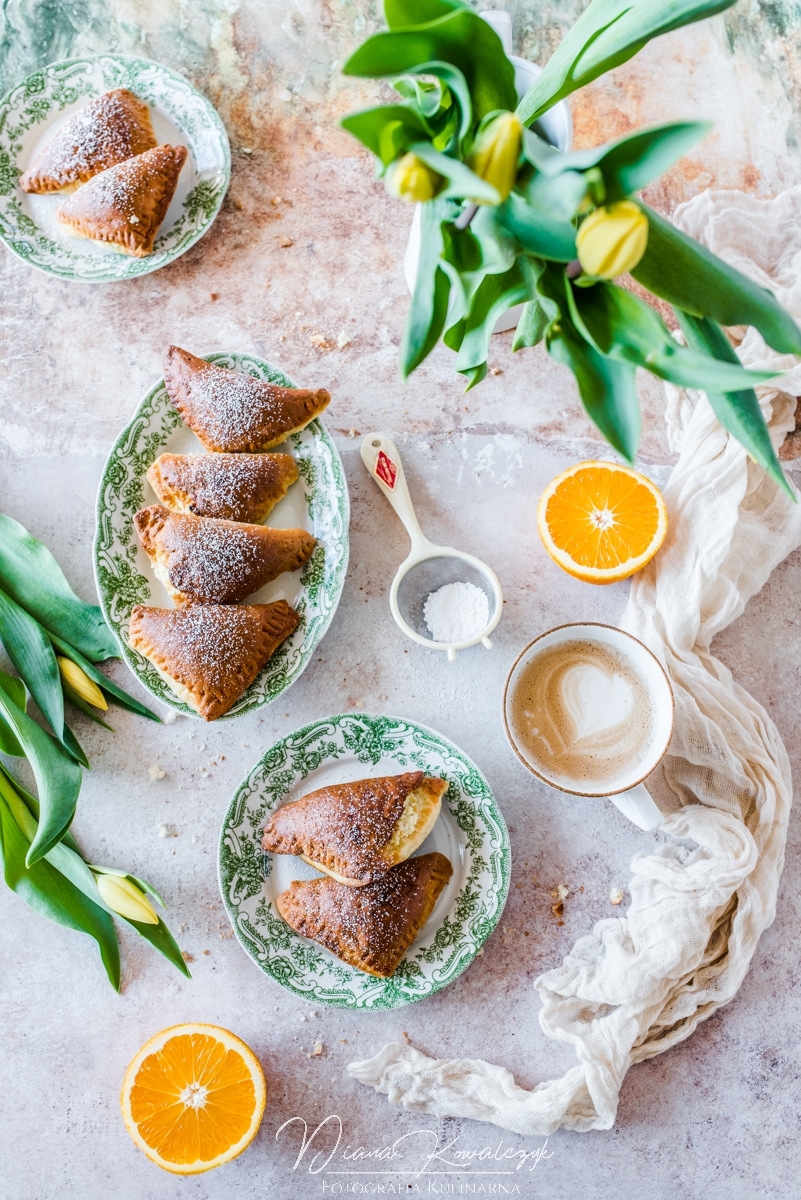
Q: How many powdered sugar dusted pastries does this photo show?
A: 8